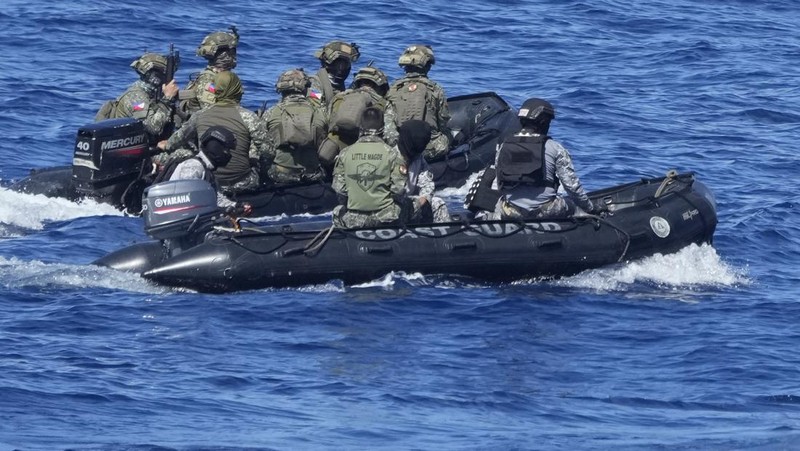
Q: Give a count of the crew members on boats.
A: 11